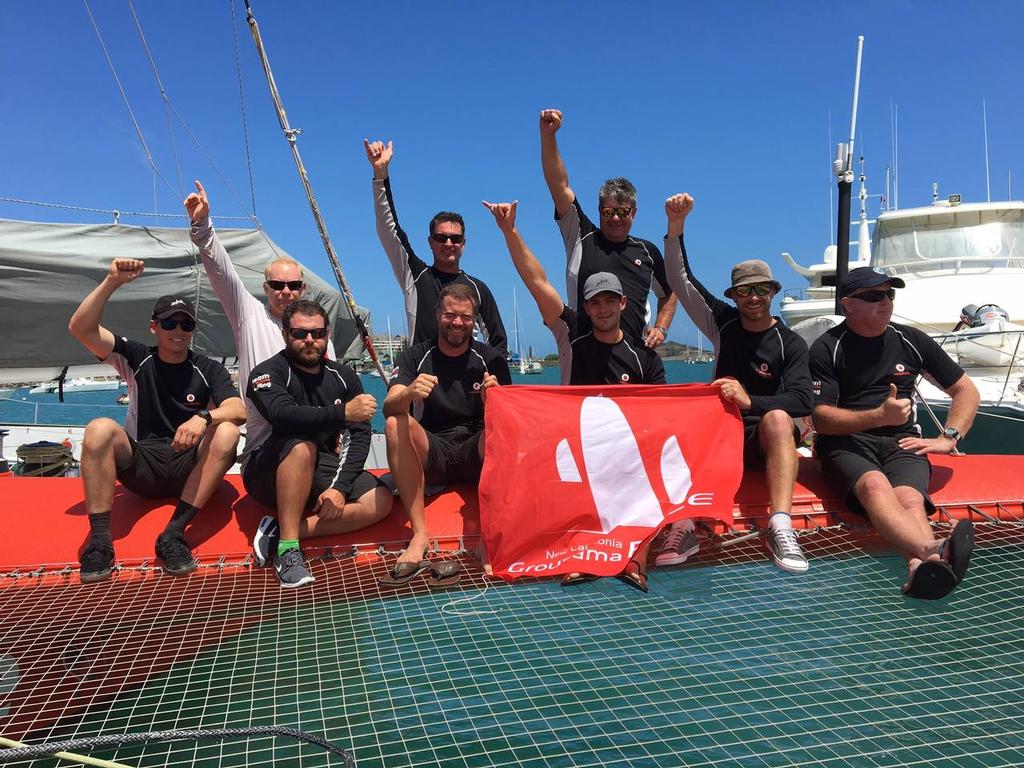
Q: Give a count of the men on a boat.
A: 9